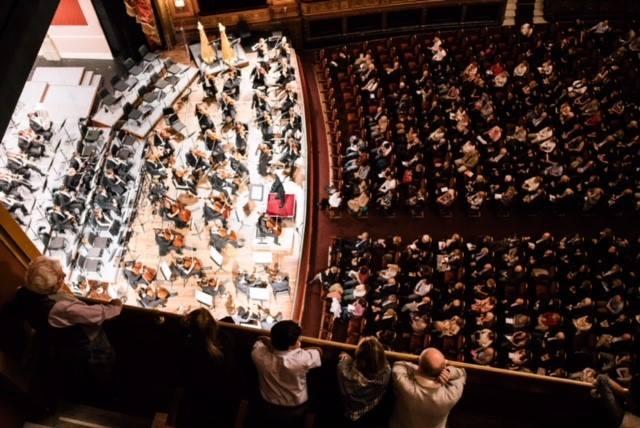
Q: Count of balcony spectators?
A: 5